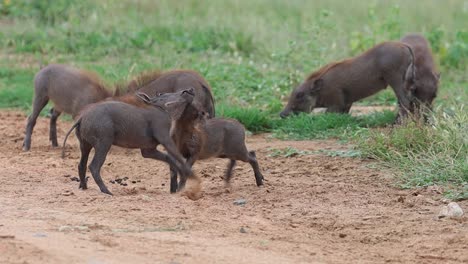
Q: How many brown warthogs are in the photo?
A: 6